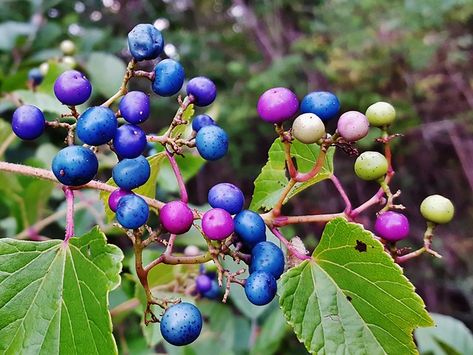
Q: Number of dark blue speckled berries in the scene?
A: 12